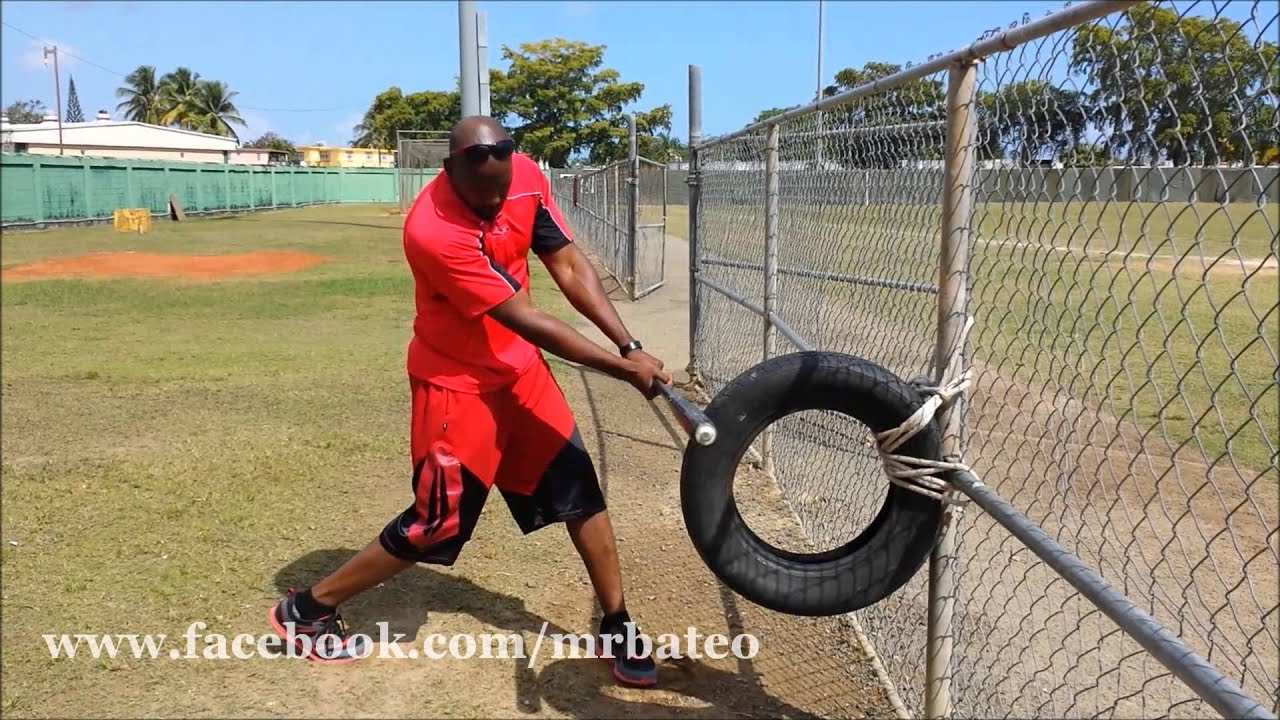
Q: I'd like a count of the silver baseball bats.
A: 1